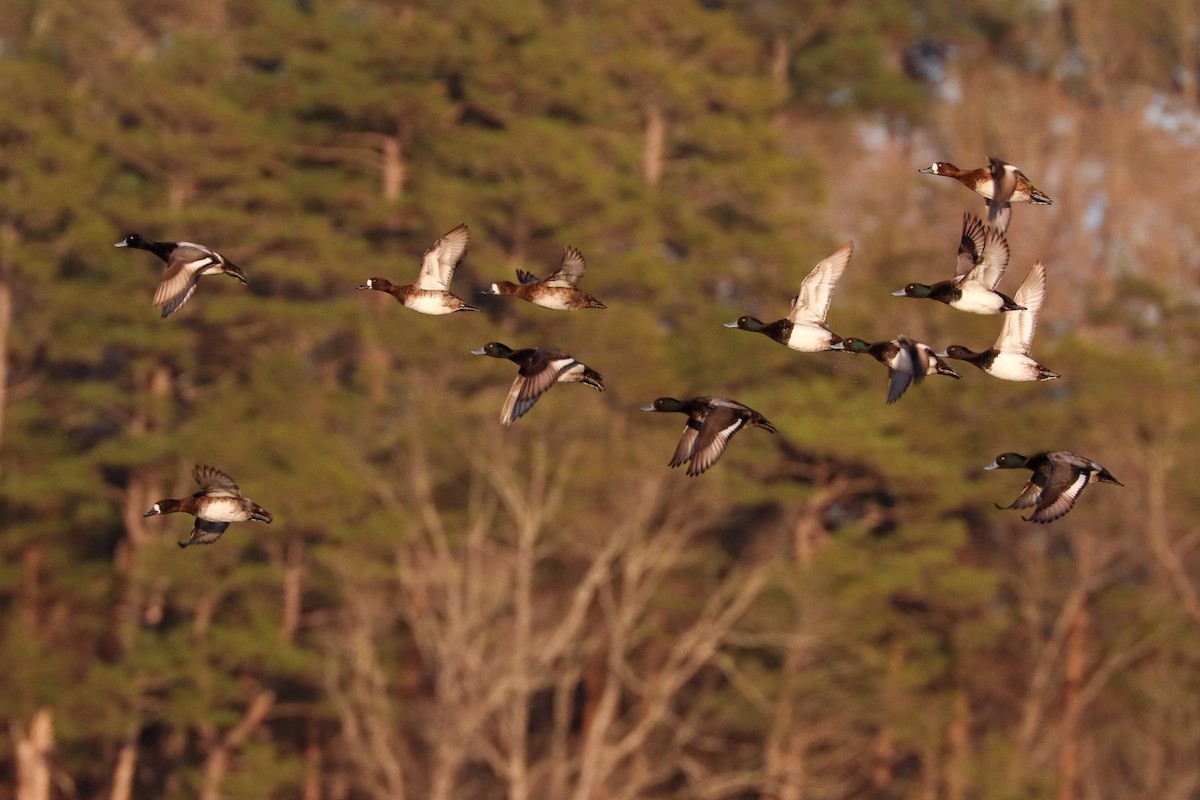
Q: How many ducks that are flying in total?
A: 12